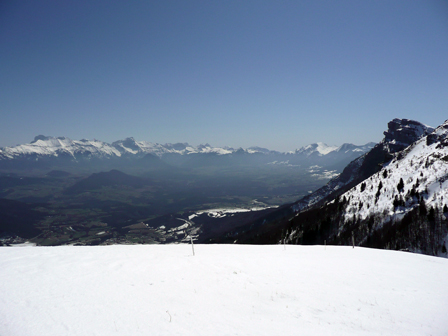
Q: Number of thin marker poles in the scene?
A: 4